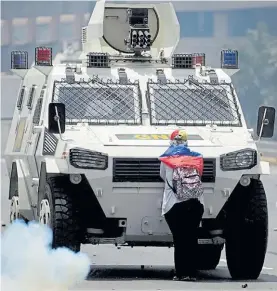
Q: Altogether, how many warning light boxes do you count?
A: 4